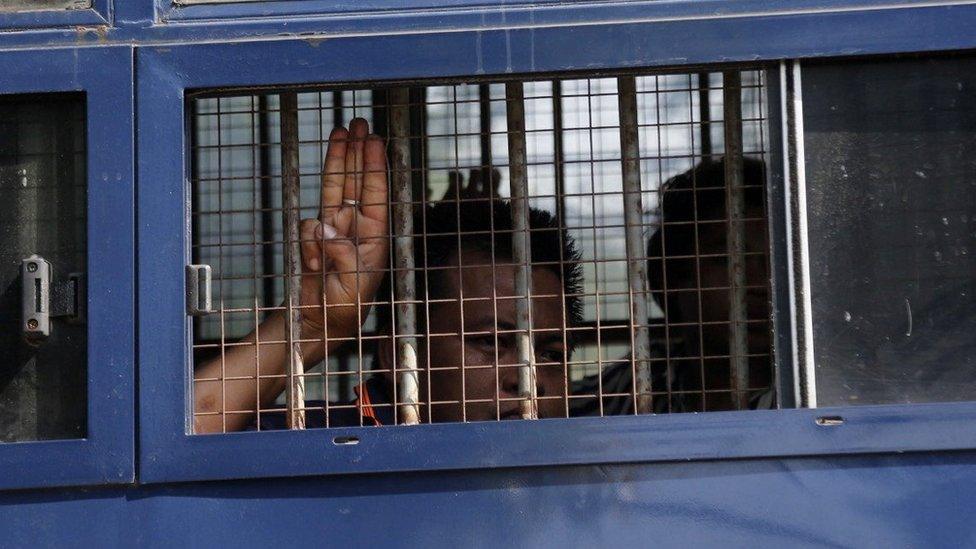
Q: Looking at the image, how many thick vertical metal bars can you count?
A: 5